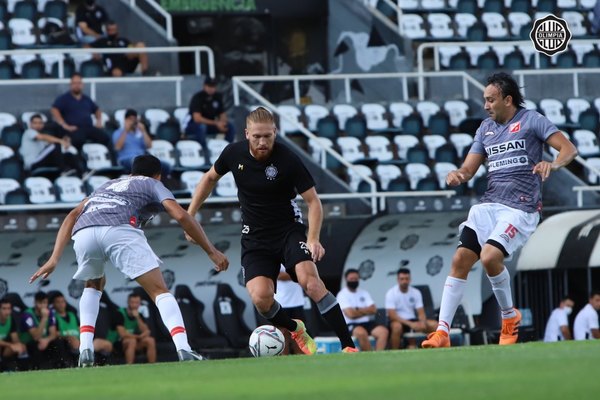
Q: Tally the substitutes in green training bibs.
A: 4